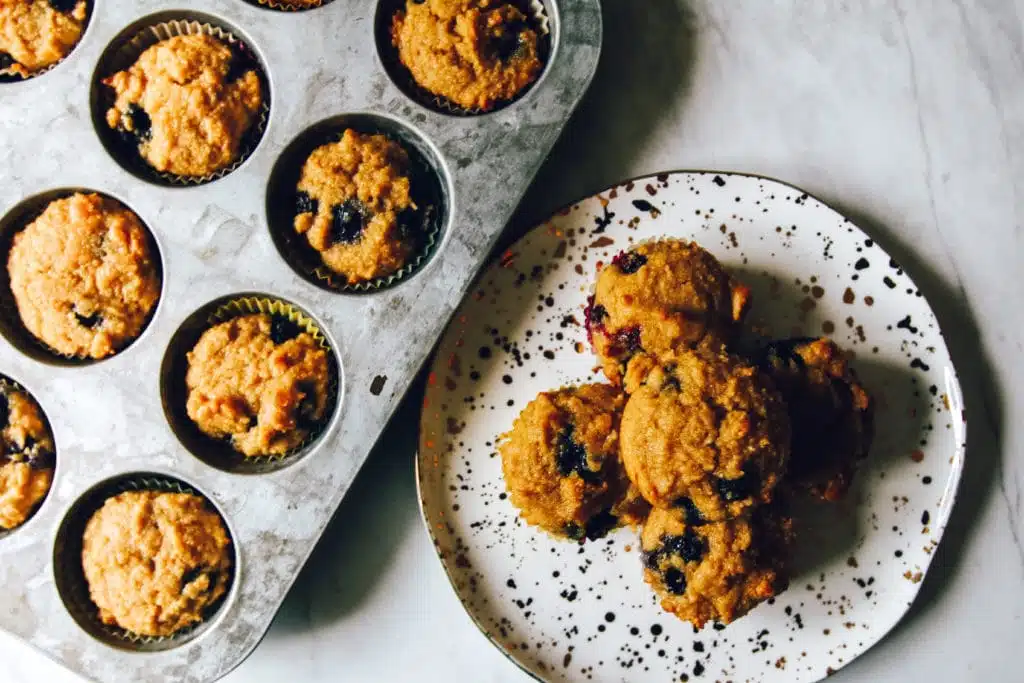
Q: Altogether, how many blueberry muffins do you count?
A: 14